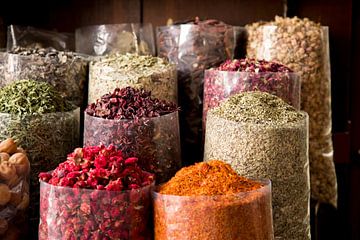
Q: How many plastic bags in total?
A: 13